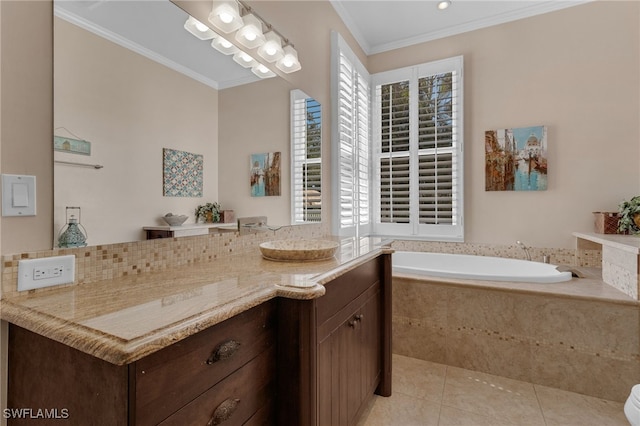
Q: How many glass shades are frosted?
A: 4